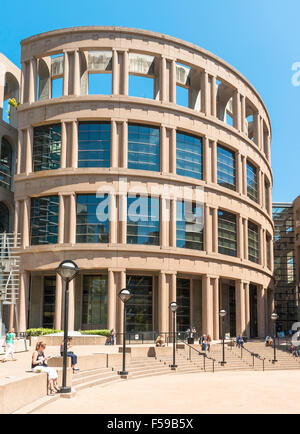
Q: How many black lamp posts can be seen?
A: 5